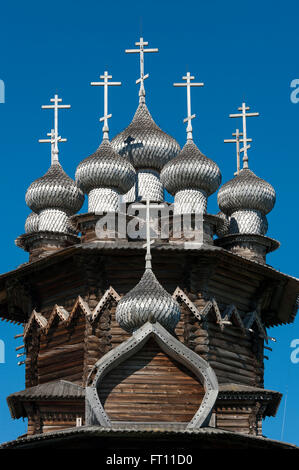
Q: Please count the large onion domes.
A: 6